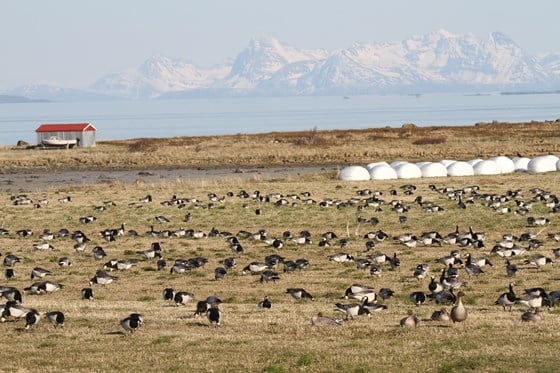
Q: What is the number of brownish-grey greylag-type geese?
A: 5